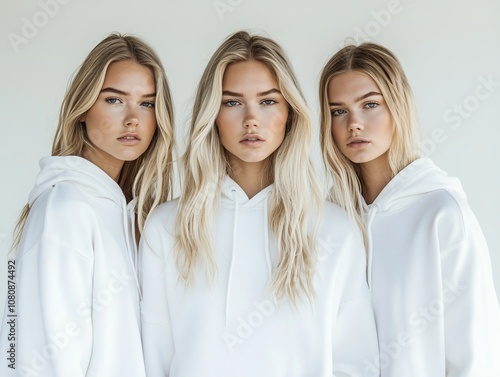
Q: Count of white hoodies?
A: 3